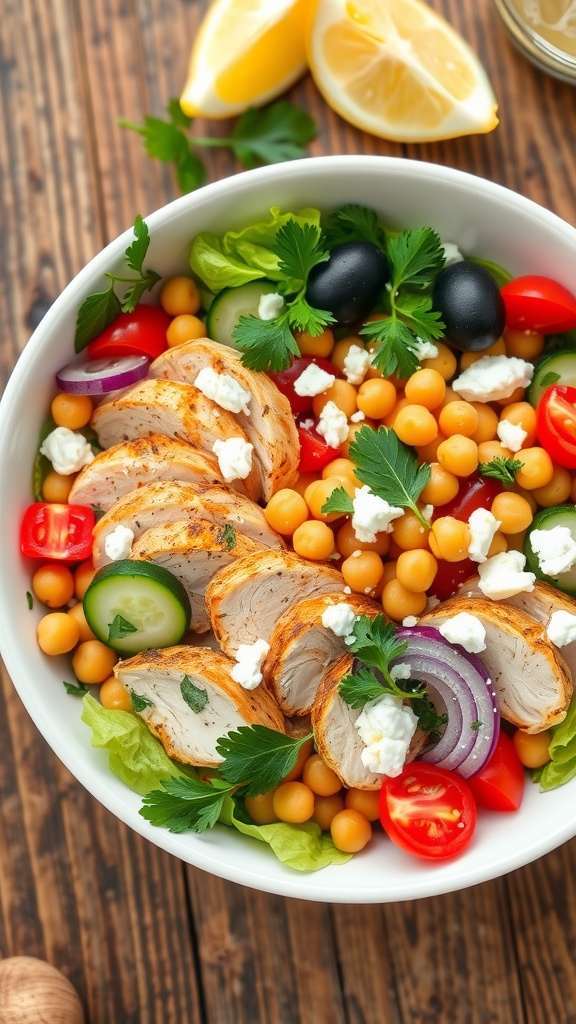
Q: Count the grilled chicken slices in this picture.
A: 11